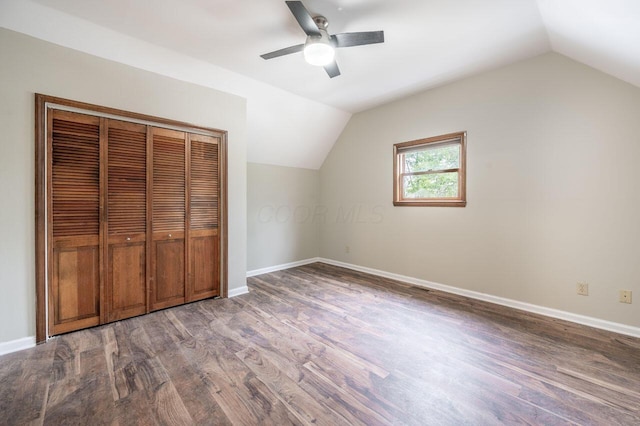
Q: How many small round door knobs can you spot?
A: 2